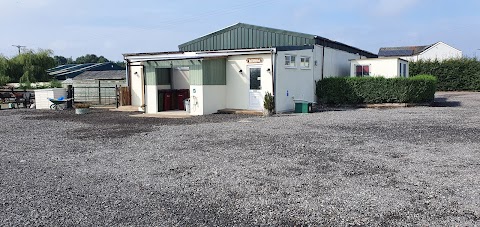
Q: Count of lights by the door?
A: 2